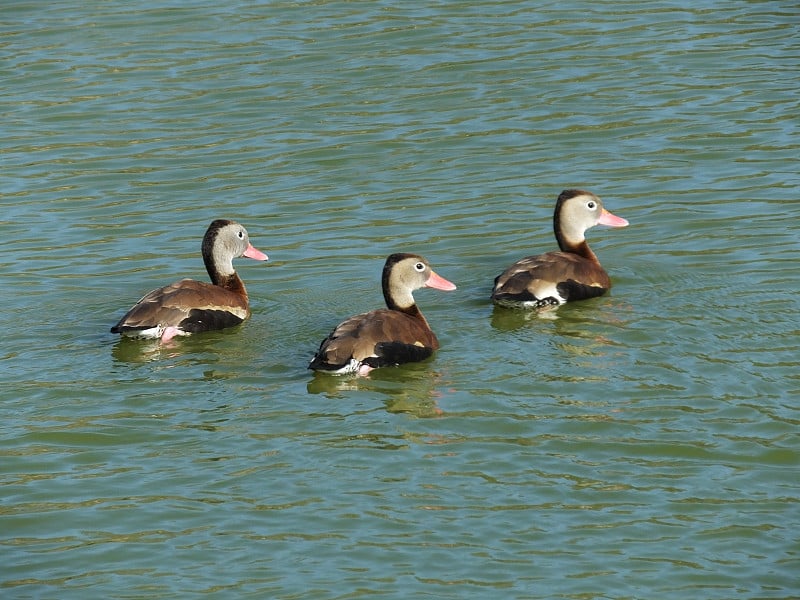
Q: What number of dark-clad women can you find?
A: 0